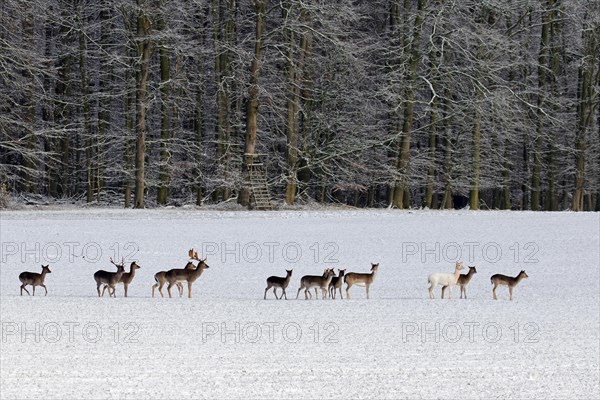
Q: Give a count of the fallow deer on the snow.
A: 13